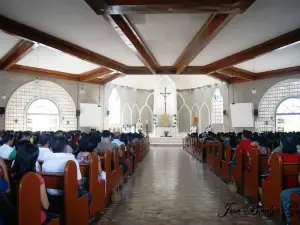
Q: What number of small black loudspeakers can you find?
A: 5